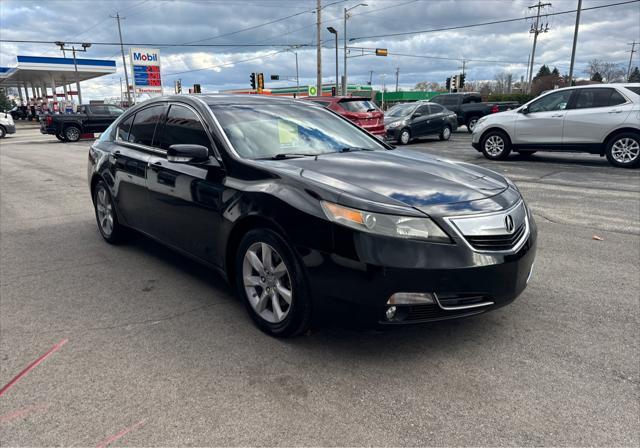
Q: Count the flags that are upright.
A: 0